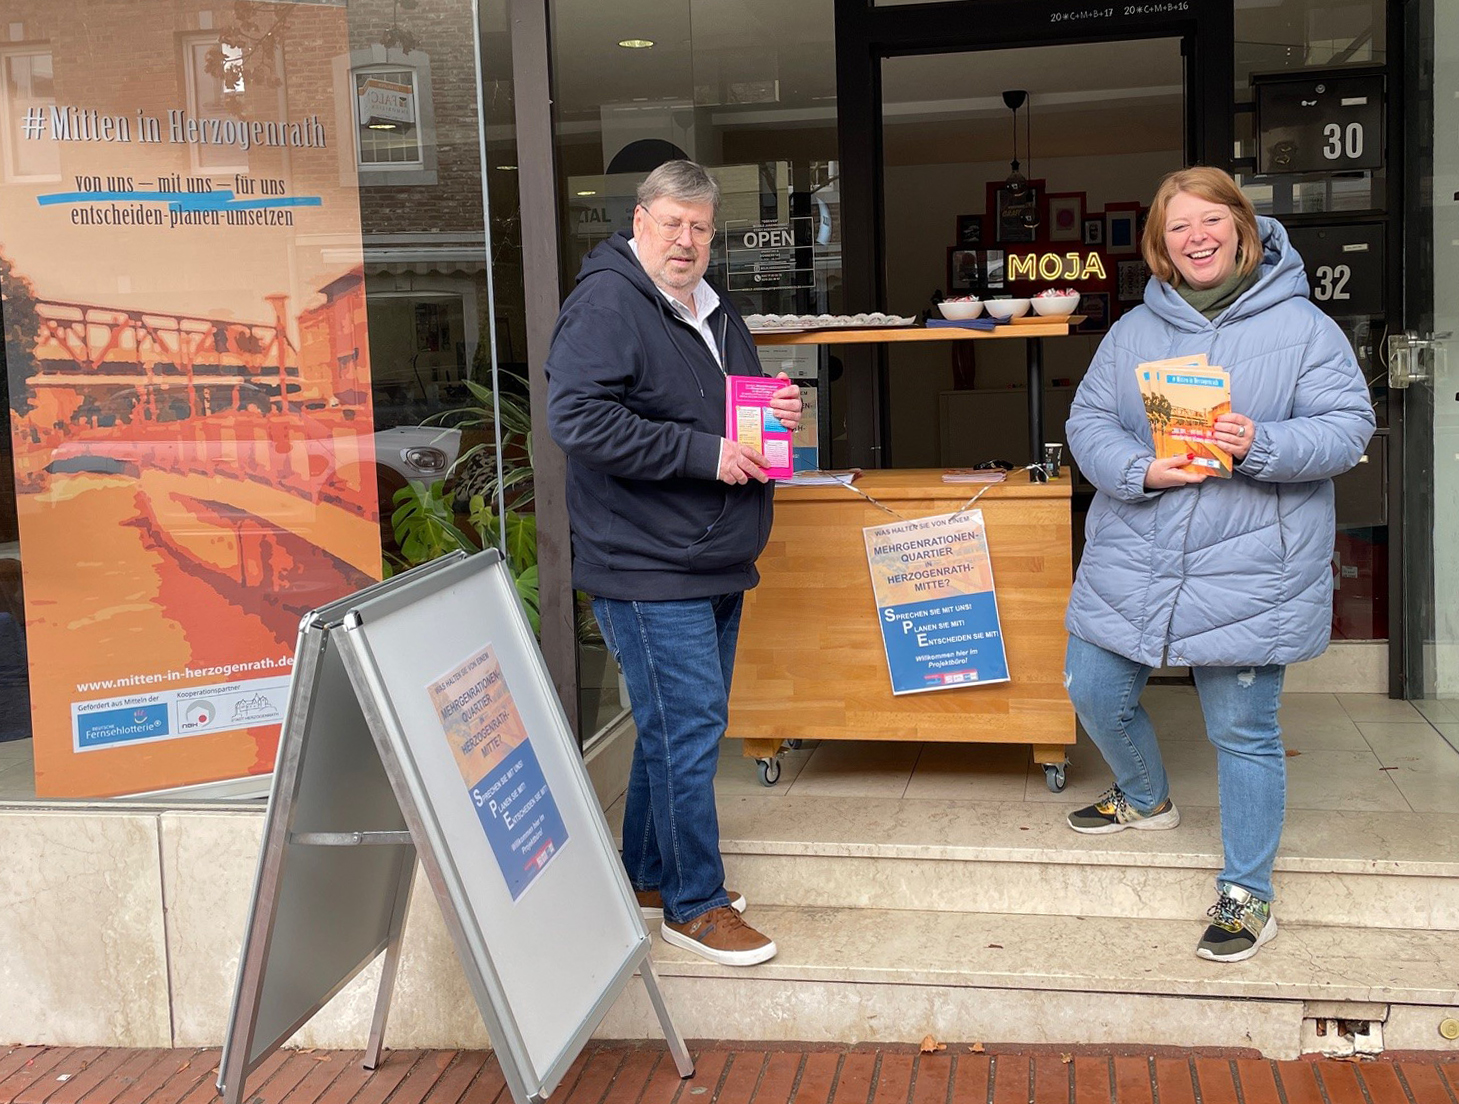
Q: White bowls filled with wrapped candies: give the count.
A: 2